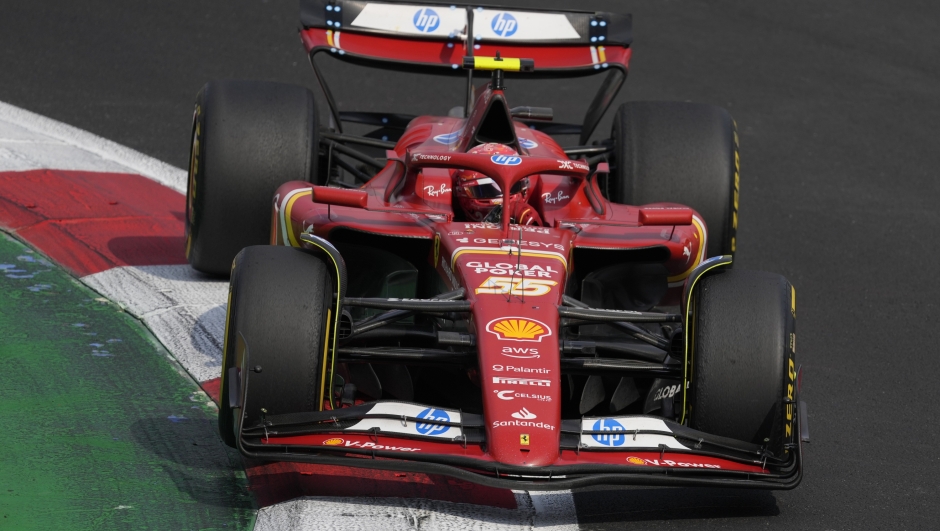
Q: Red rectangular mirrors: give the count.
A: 2